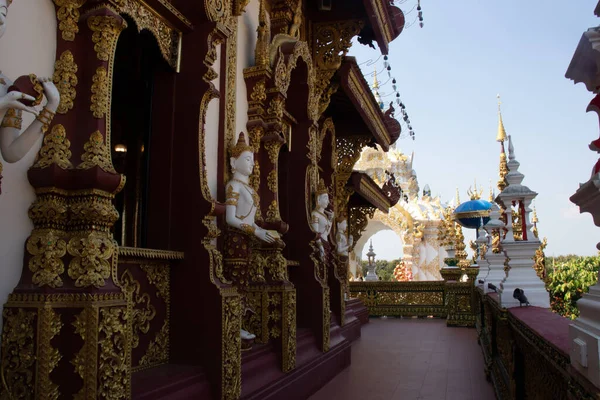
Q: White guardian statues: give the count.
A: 4